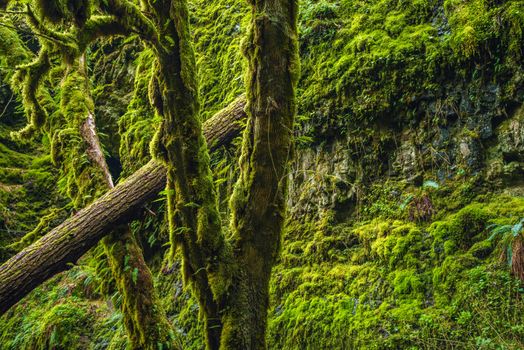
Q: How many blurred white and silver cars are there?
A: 0